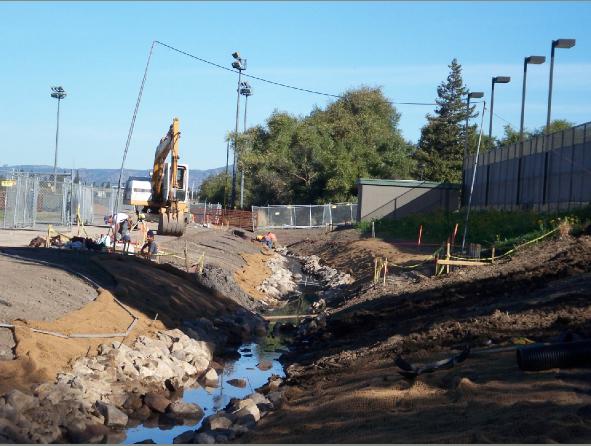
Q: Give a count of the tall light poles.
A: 7